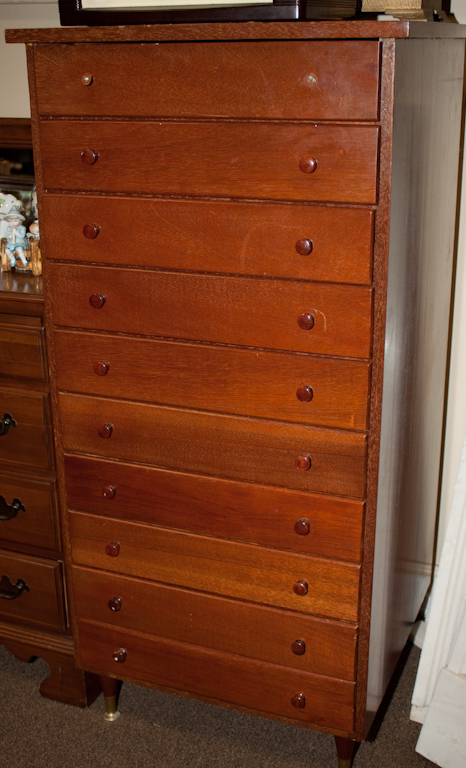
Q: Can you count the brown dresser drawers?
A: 14